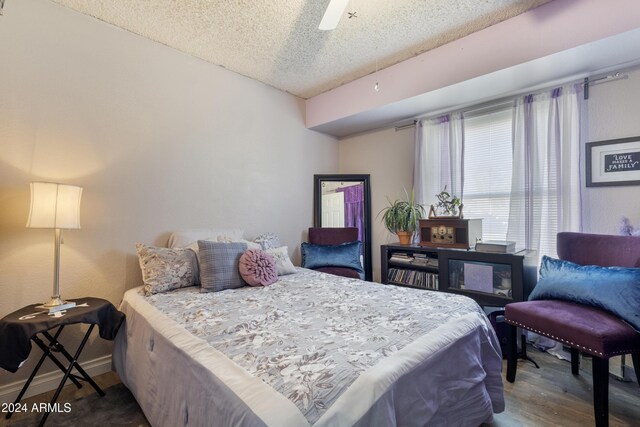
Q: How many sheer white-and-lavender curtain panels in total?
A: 2